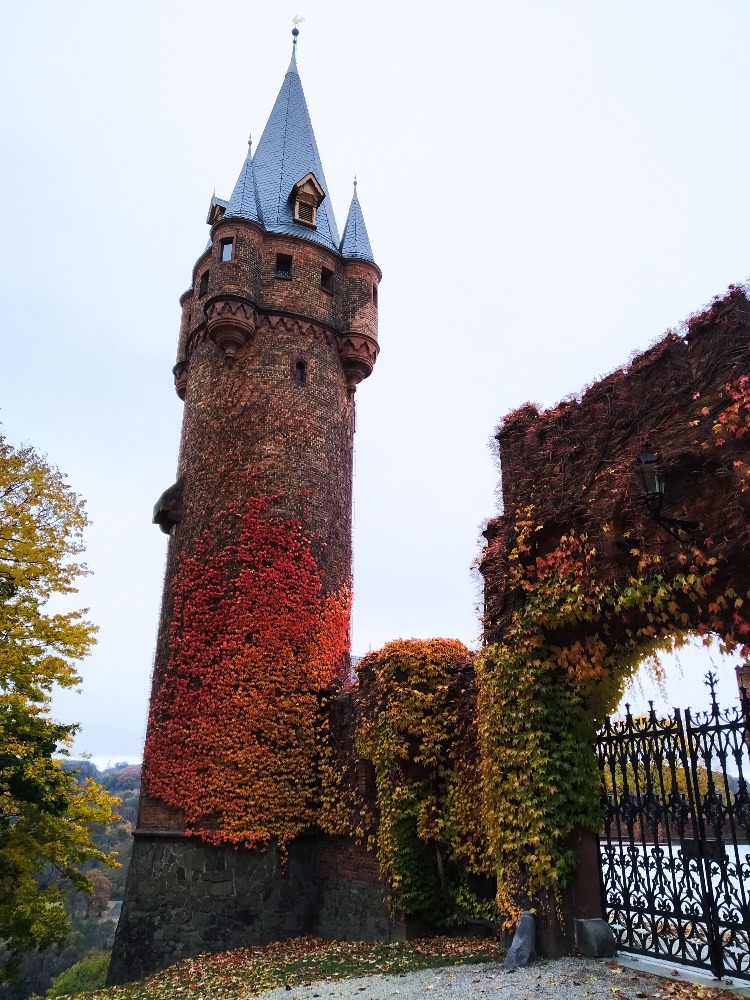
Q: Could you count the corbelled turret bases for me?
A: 3